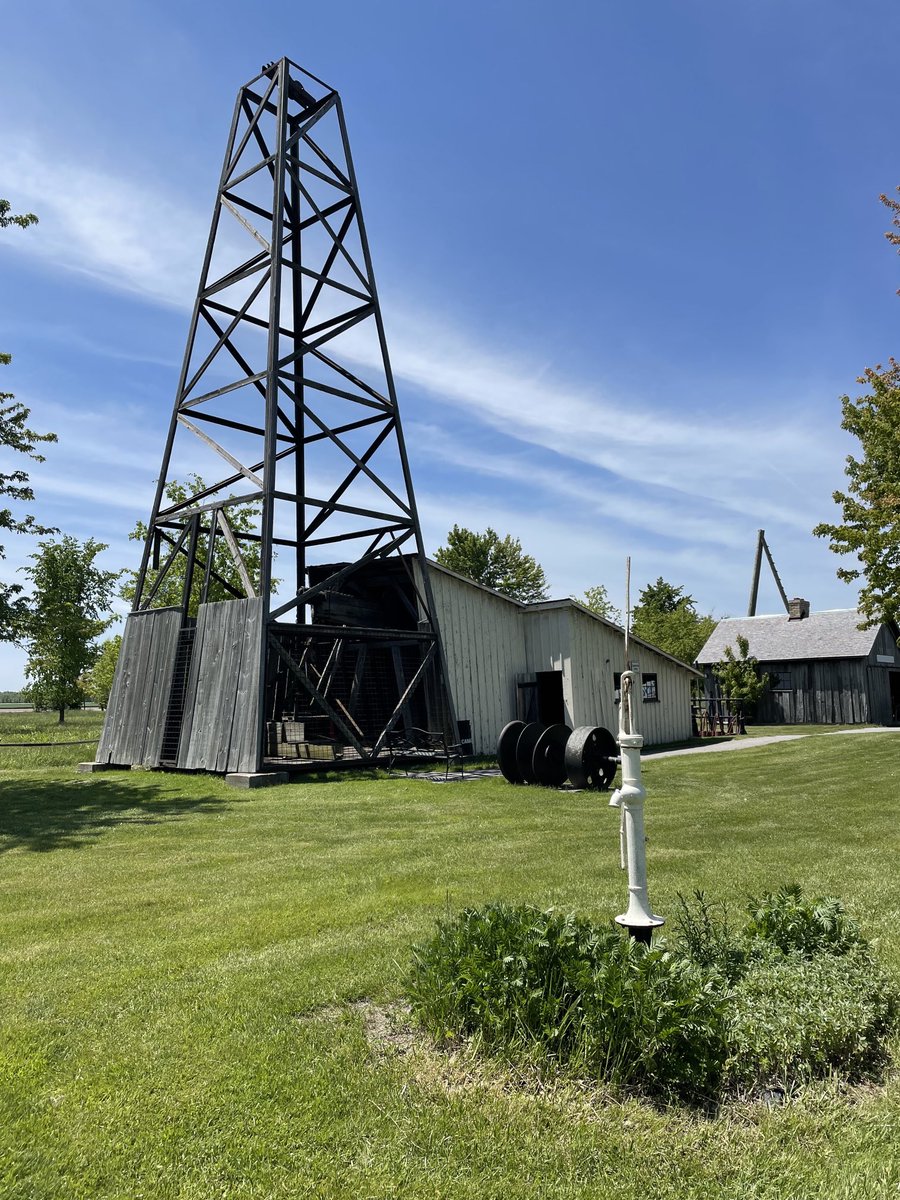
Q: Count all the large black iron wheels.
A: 4